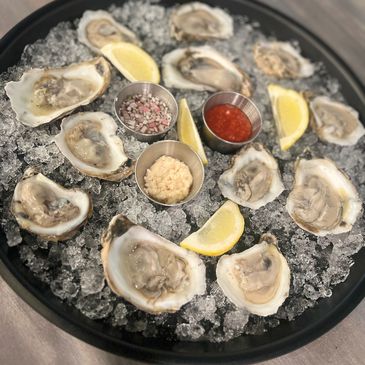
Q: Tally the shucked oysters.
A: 12